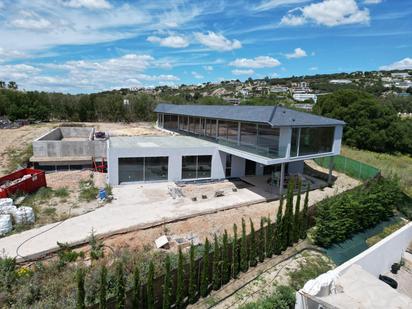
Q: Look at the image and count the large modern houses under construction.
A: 1